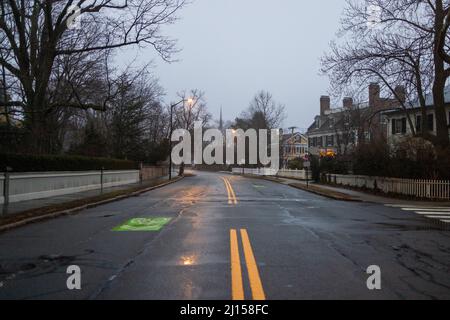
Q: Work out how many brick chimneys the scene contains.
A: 4